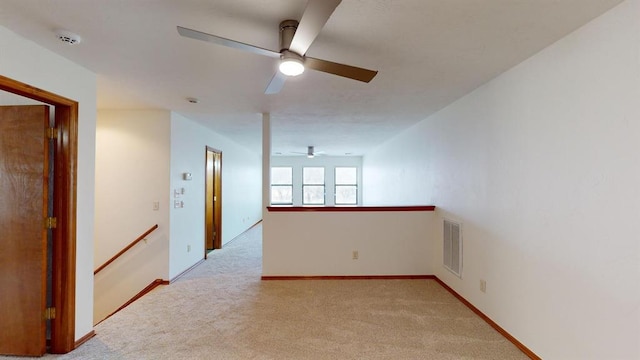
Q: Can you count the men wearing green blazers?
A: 0